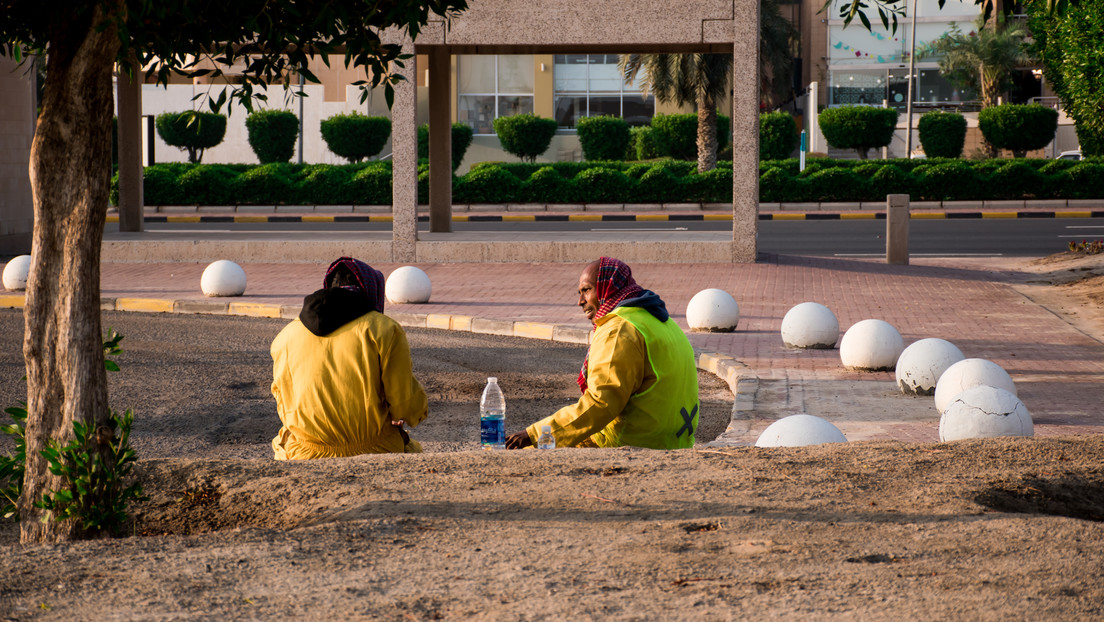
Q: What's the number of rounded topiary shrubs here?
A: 11